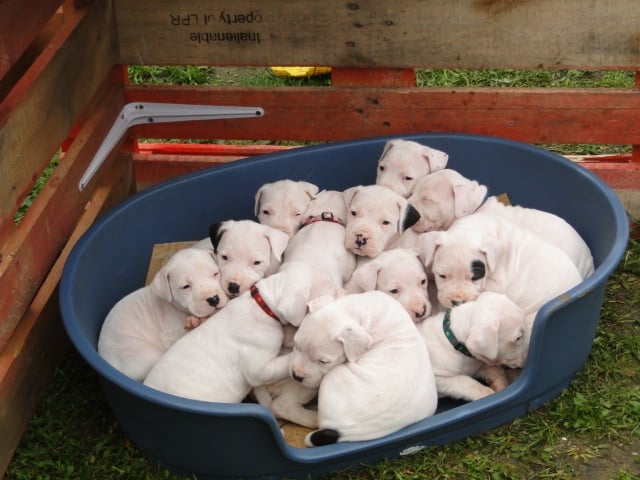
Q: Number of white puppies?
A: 12